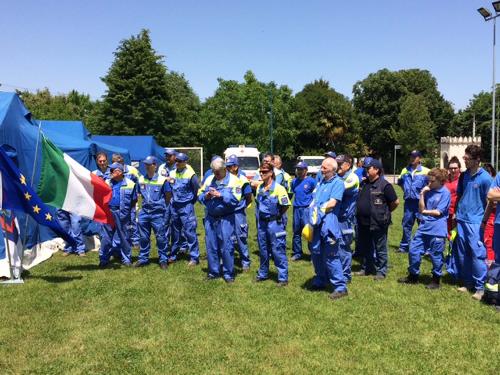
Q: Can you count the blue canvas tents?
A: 3